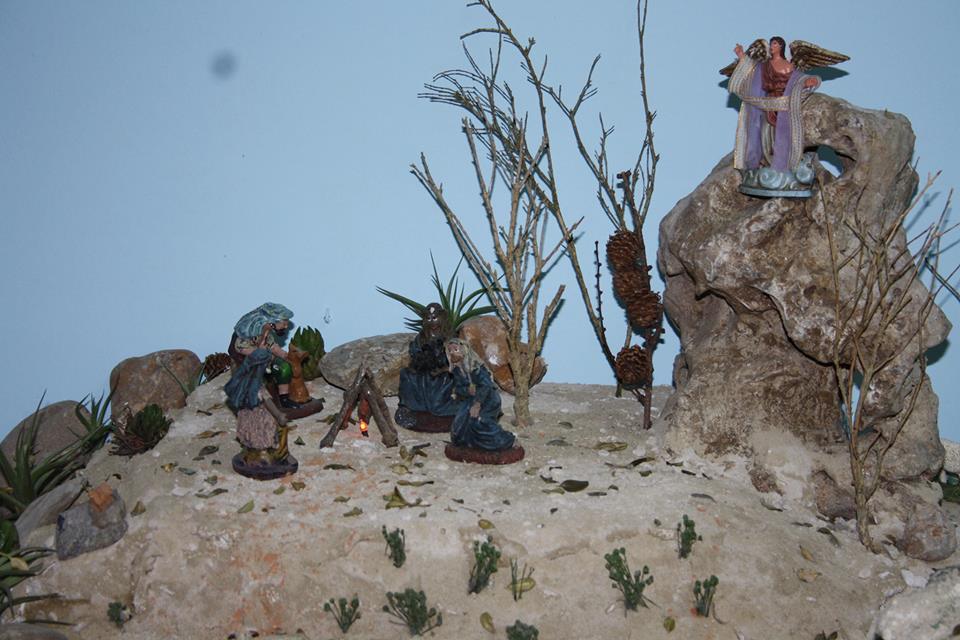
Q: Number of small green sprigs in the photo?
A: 10